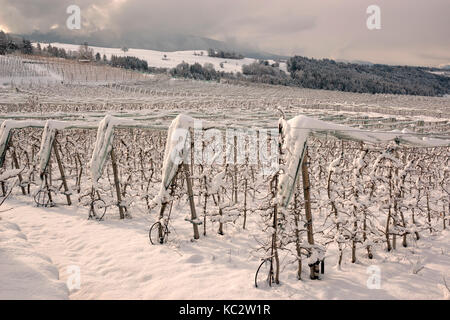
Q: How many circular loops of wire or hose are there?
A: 4